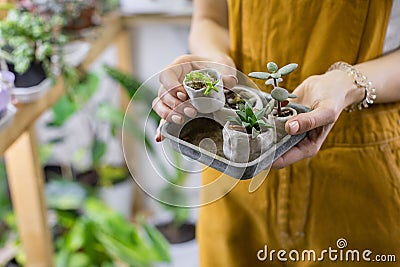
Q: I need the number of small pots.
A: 4